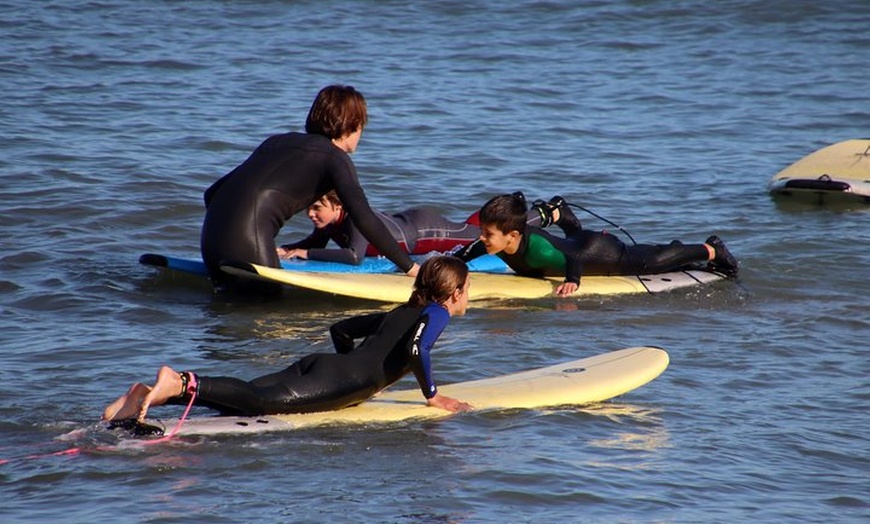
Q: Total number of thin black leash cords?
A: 1